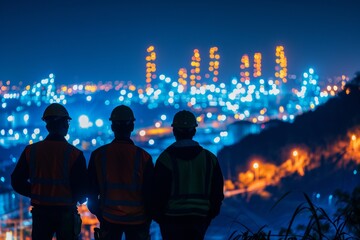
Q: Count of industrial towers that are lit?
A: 7